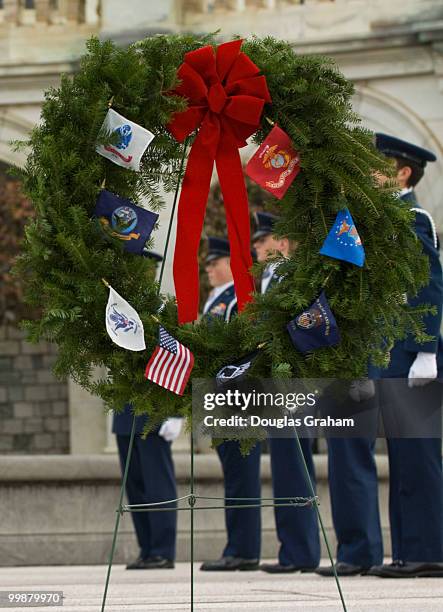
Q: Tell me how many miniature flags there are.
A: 8